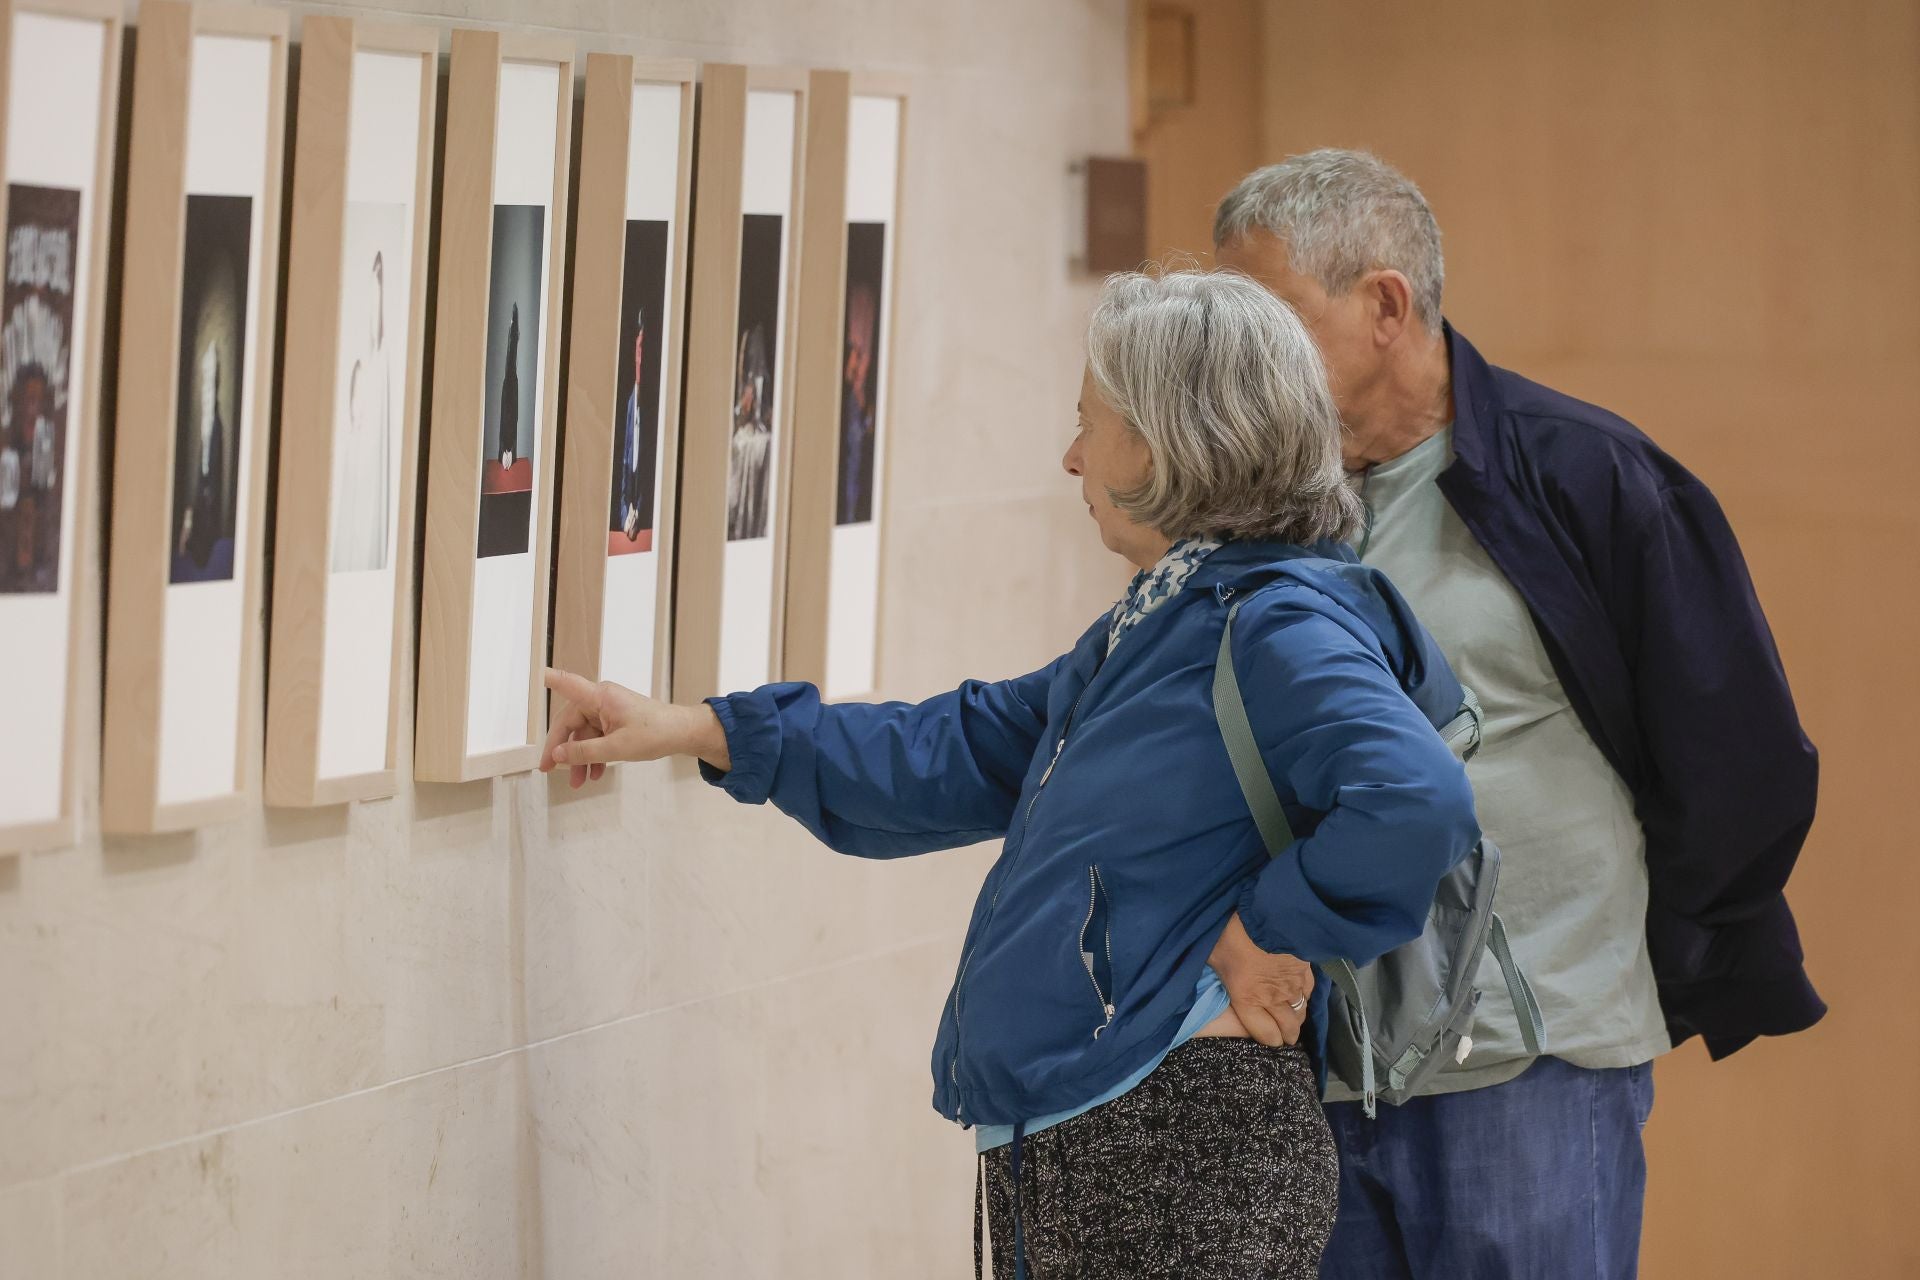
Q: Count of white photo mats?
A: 7